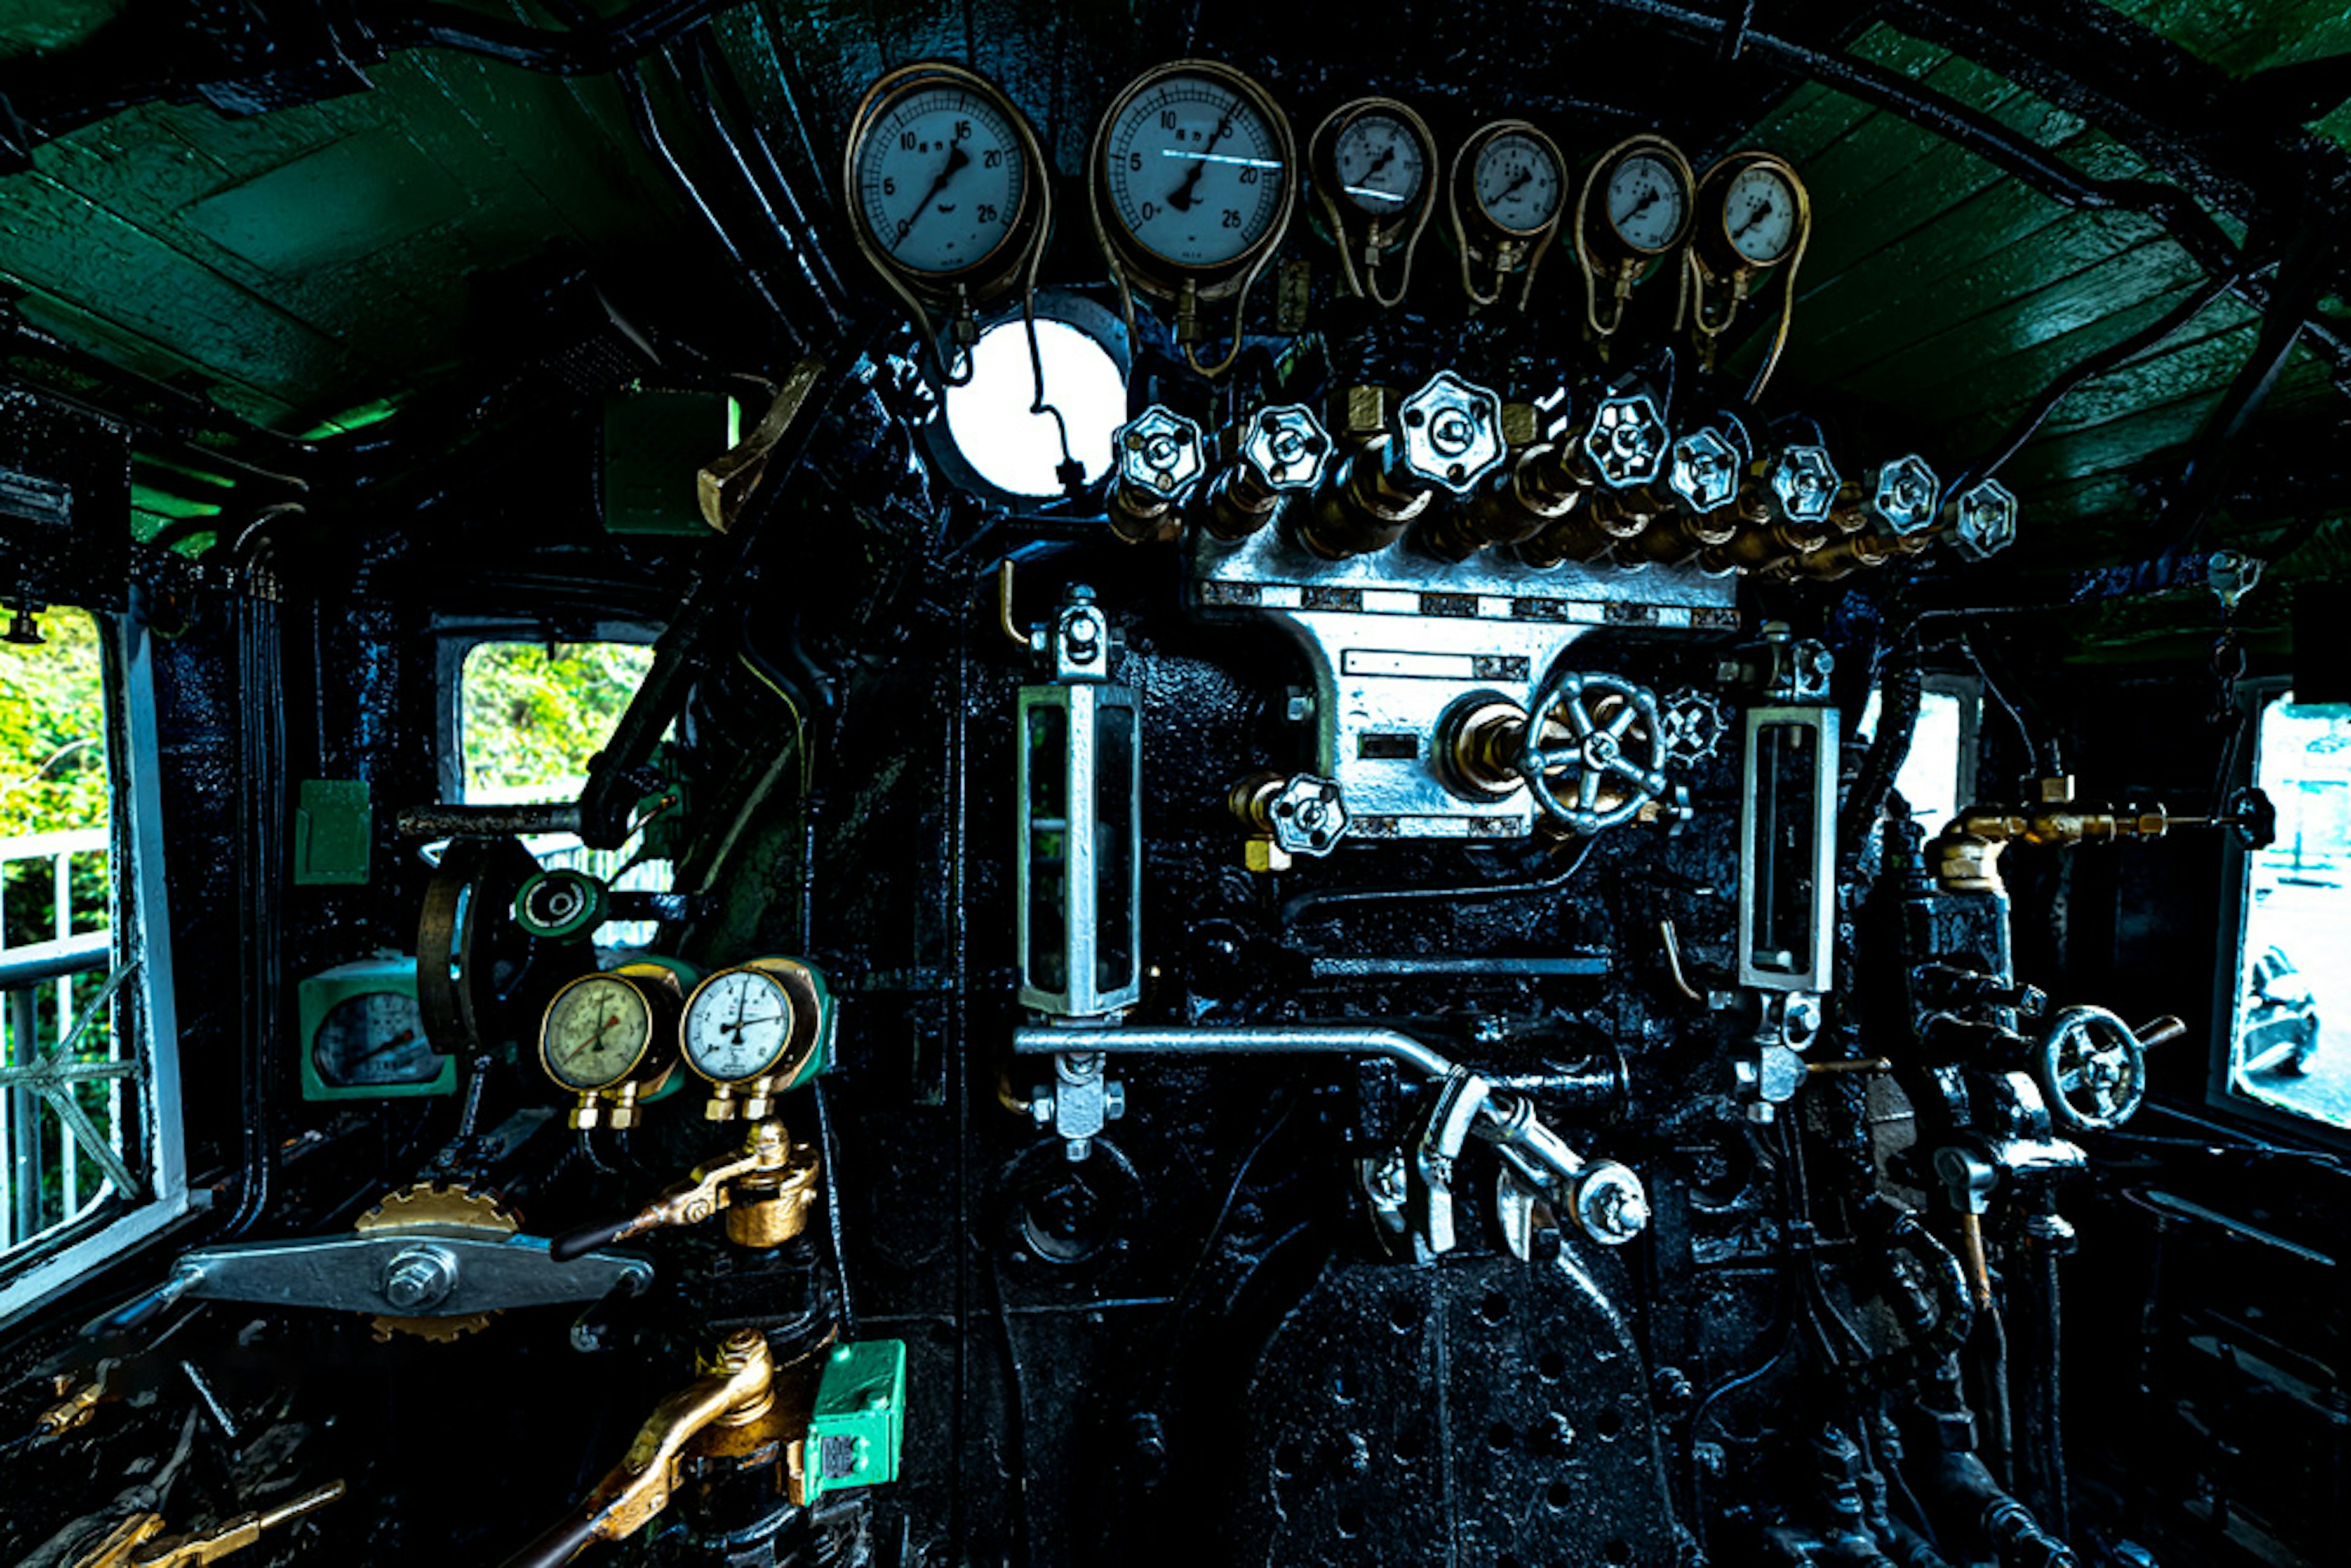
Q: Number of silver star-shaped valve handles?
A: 9